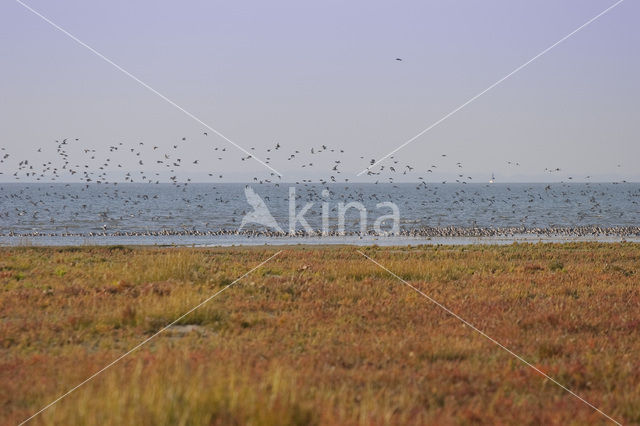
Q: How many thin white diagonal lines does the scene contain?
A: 4